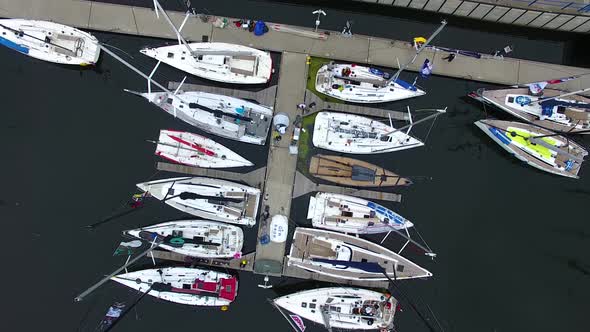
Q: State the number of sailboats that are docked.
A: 15